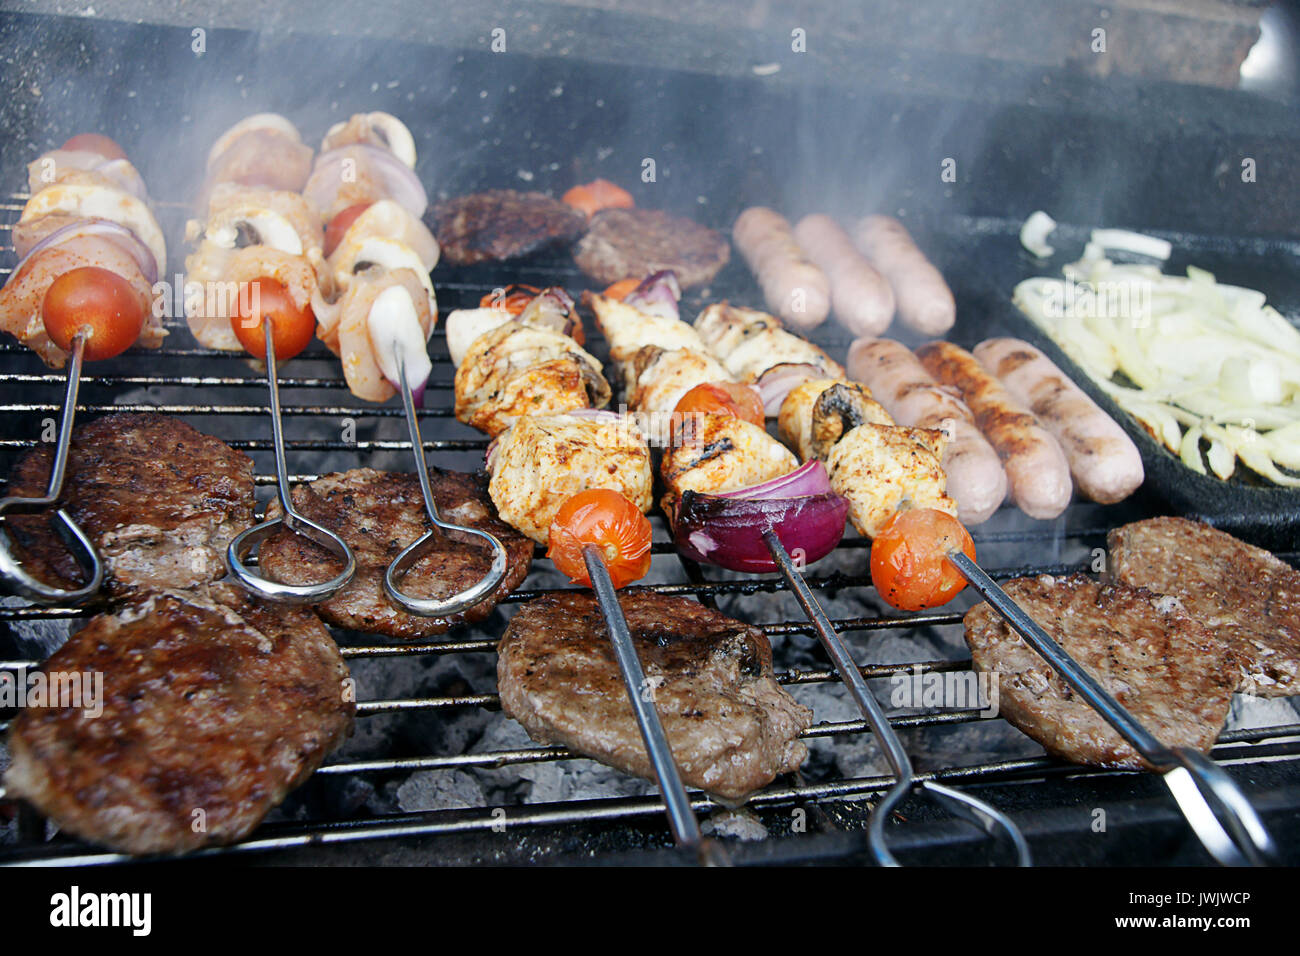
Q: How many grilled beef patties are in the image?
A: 8